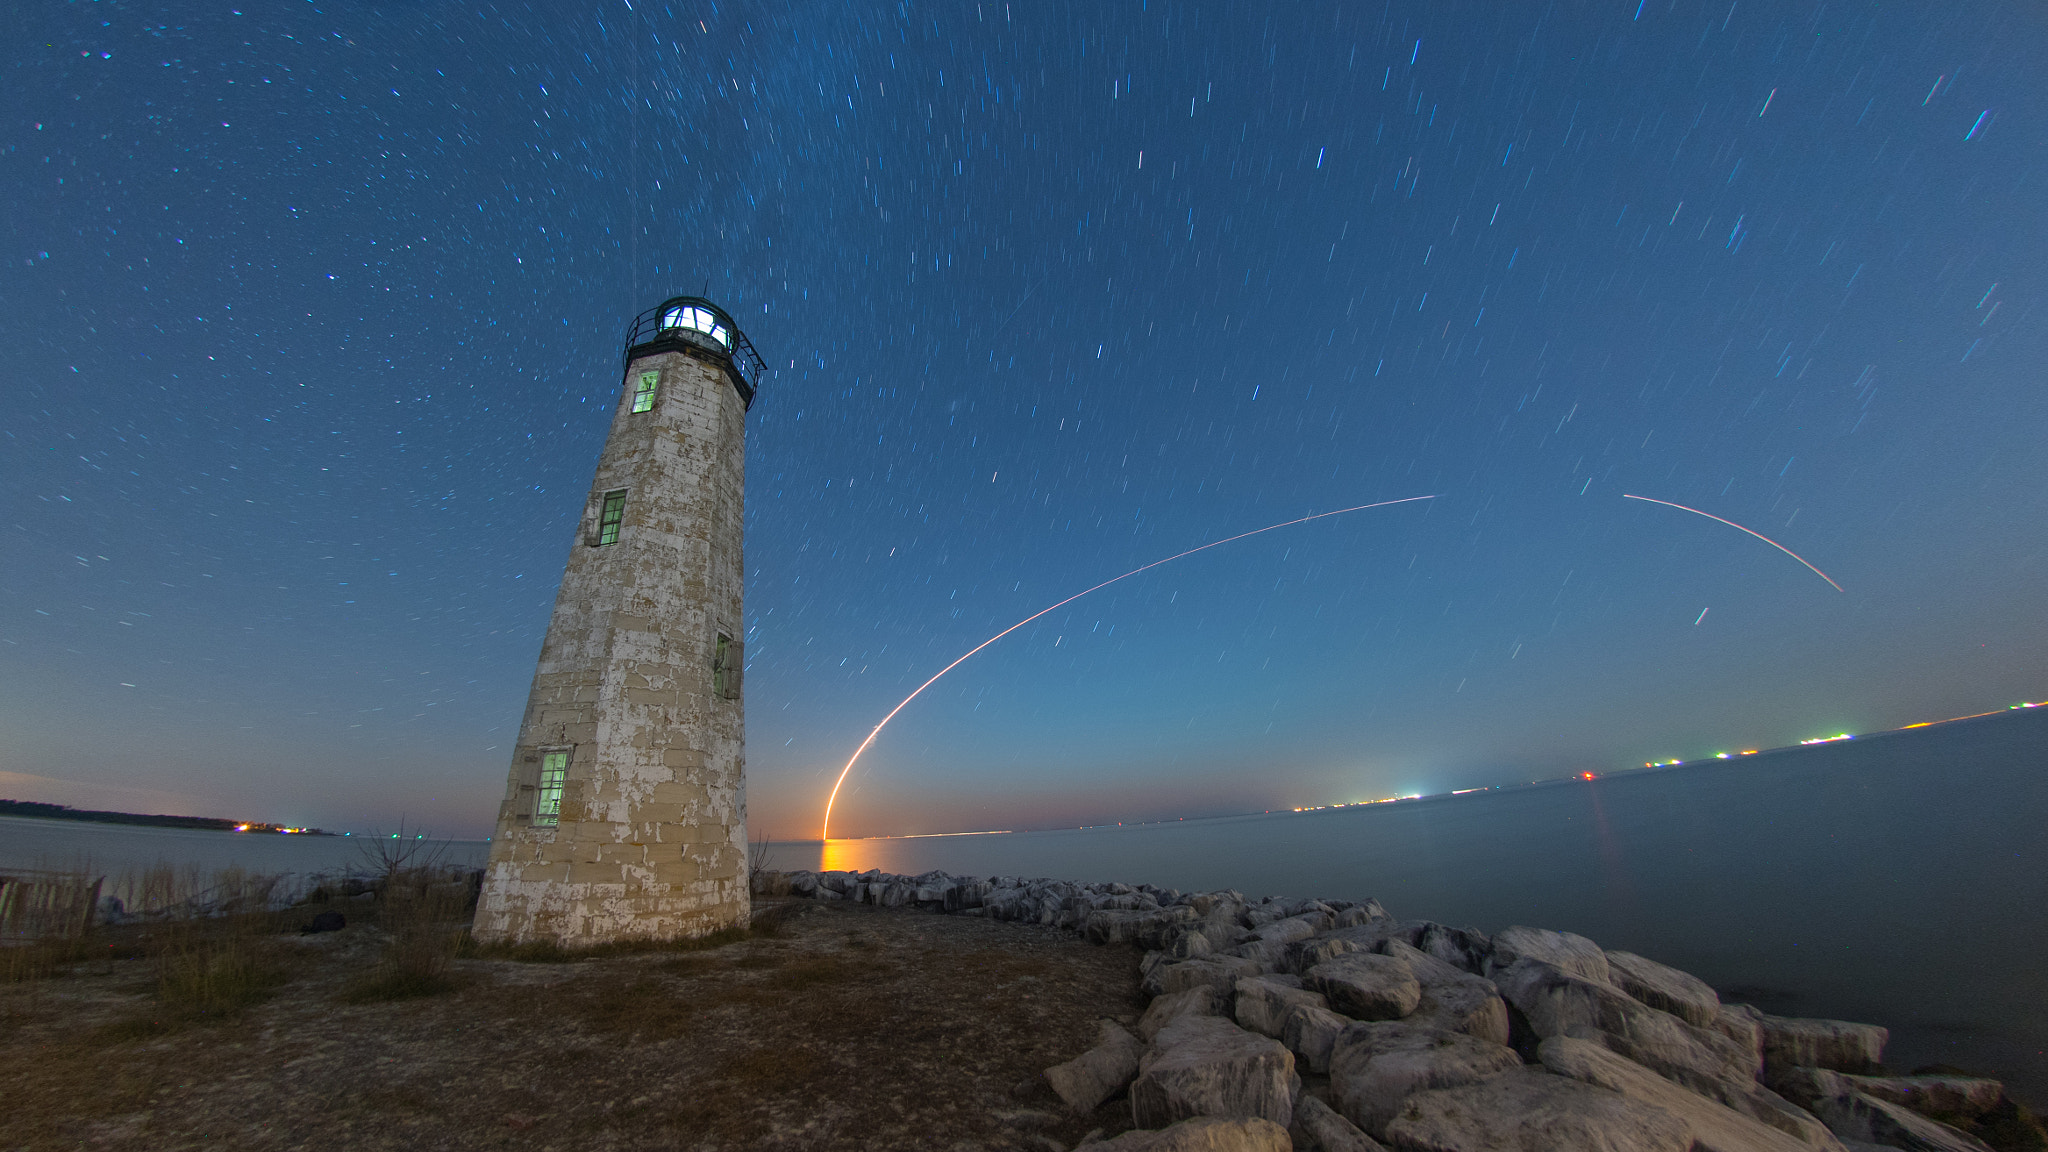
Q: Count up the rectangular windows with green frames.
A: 4